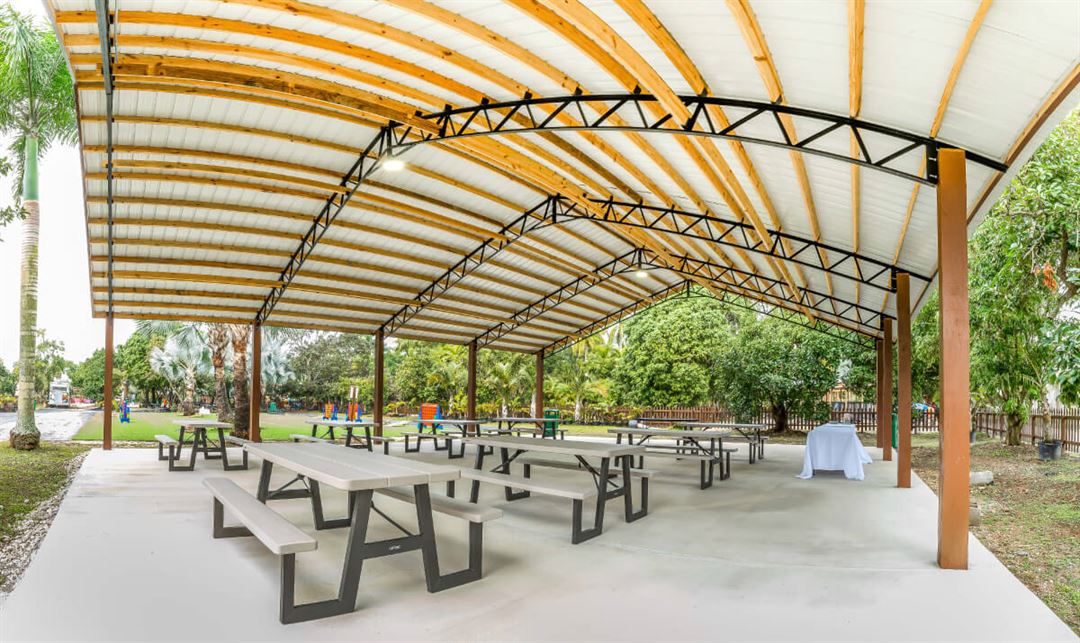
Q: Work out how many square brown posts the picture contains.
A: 9